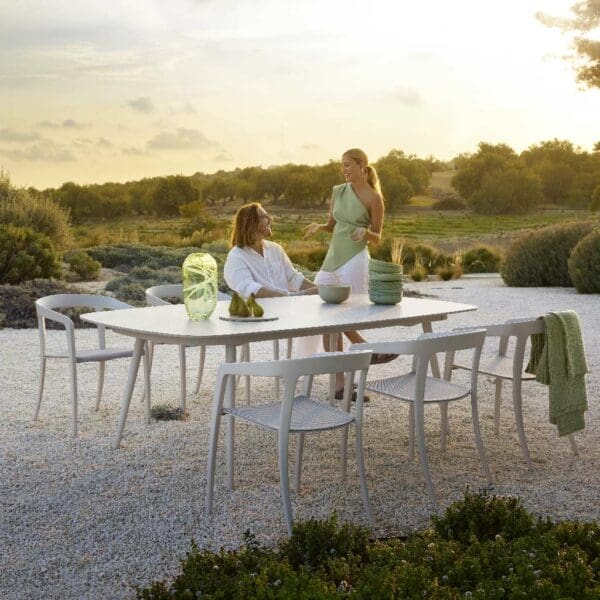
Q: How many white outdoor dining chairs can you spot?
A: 6